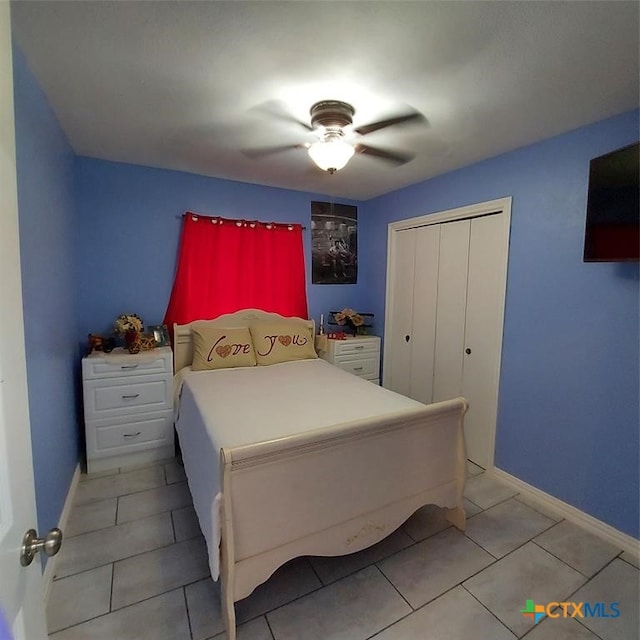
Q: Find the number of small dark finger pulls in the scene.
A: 2